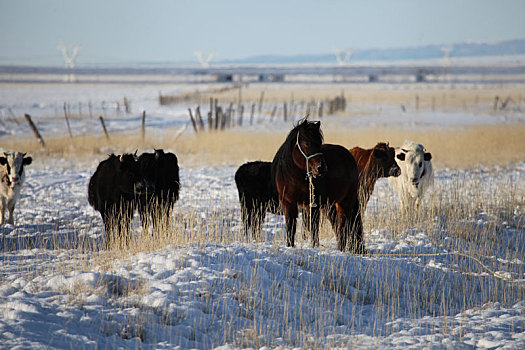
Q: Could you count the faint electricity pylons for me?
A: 4